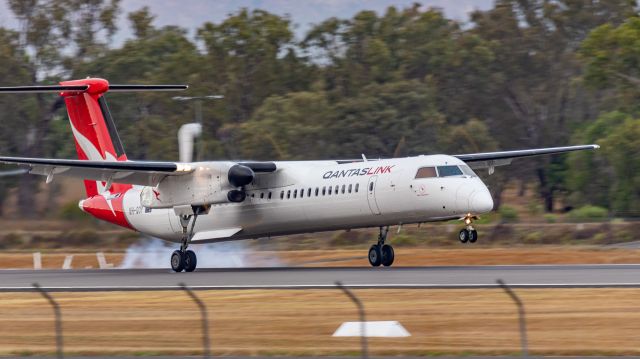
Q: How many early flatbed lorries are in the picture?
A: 0